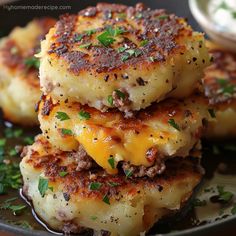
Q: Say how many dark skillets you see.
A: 1